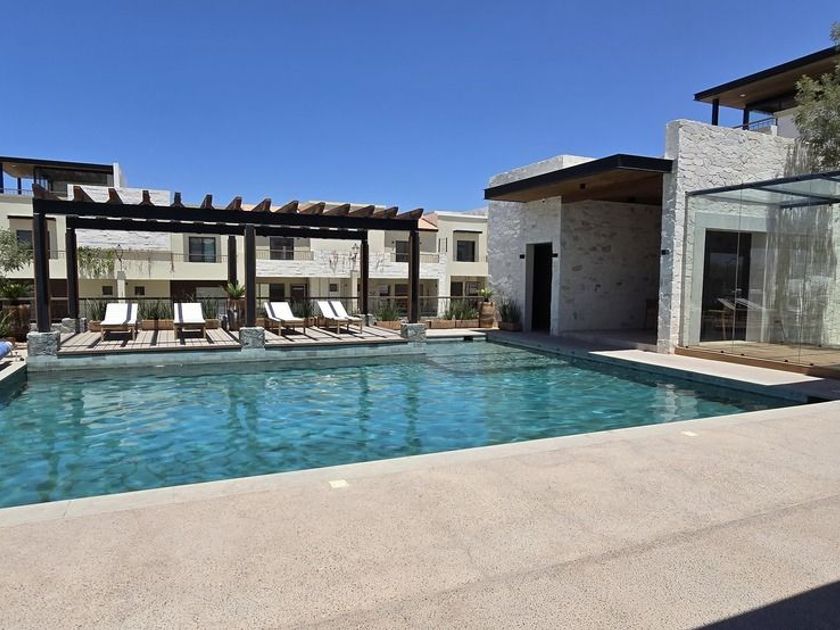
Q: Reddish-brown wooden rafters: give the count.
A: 14